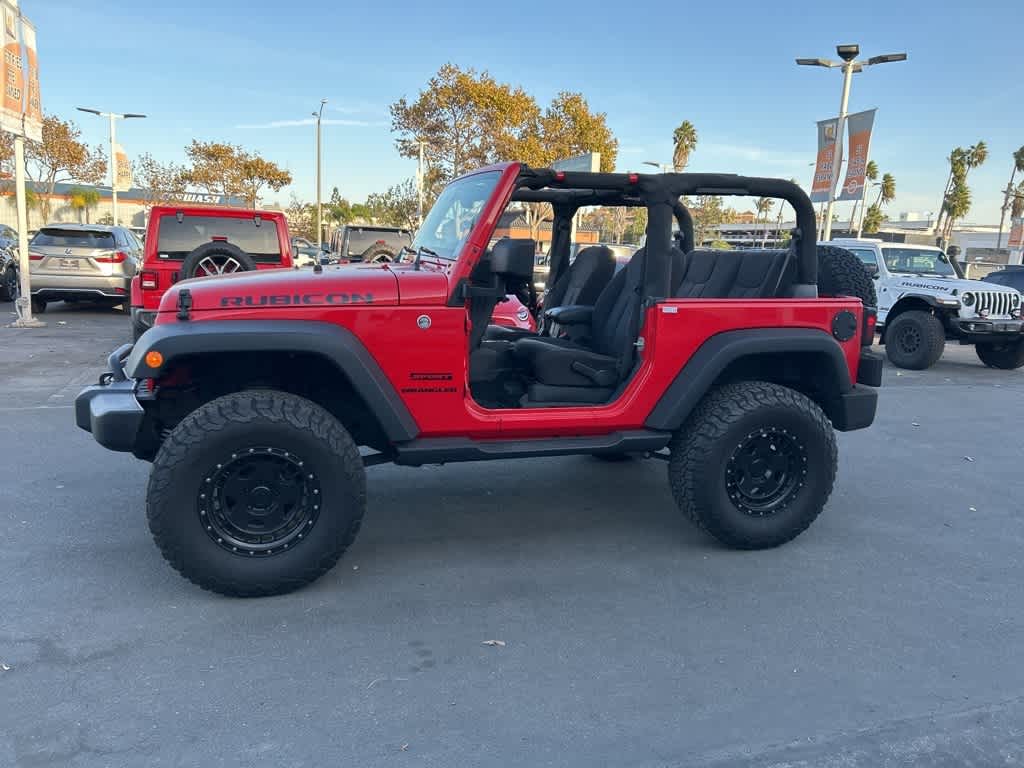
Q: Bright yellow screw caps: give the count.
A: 0